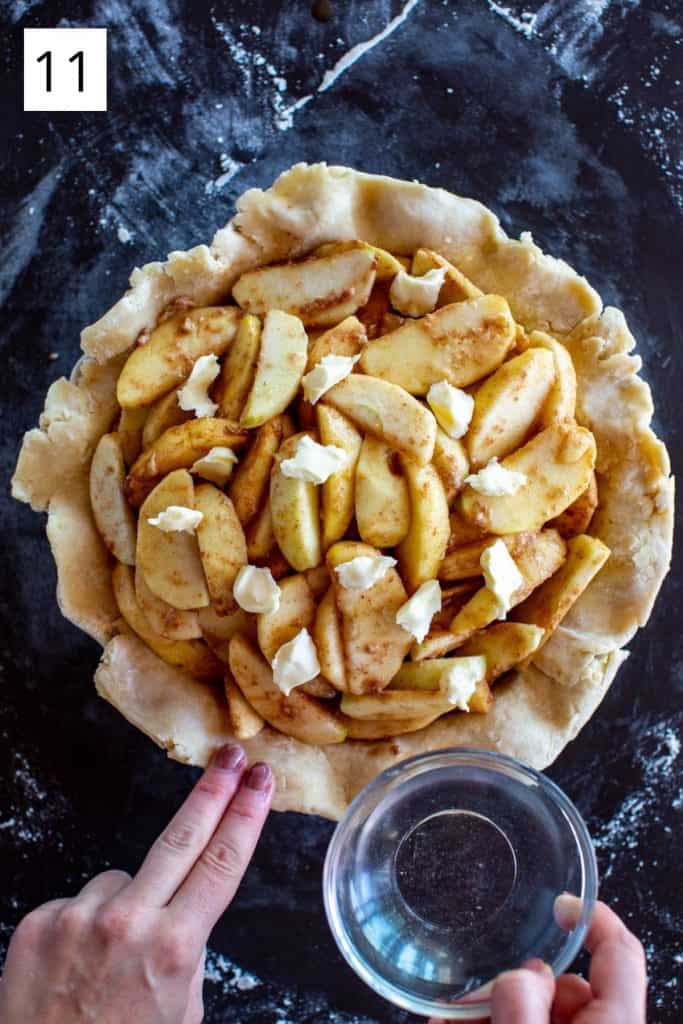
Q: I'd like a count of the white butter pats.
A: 14